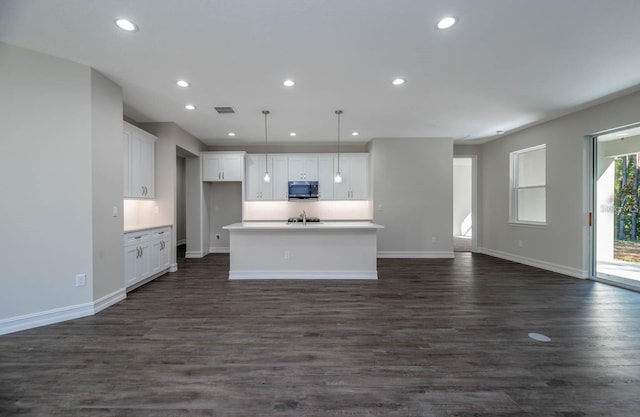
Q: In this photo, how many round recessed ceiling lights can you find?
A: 9